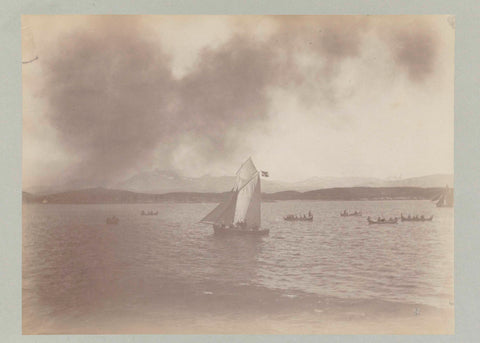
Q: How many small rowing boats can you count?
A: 6